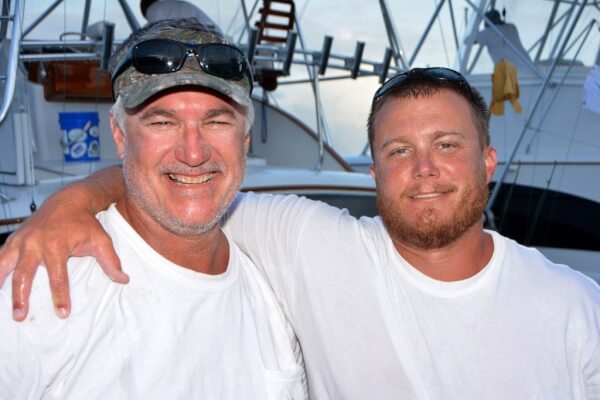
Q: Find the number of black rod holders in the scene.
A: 6